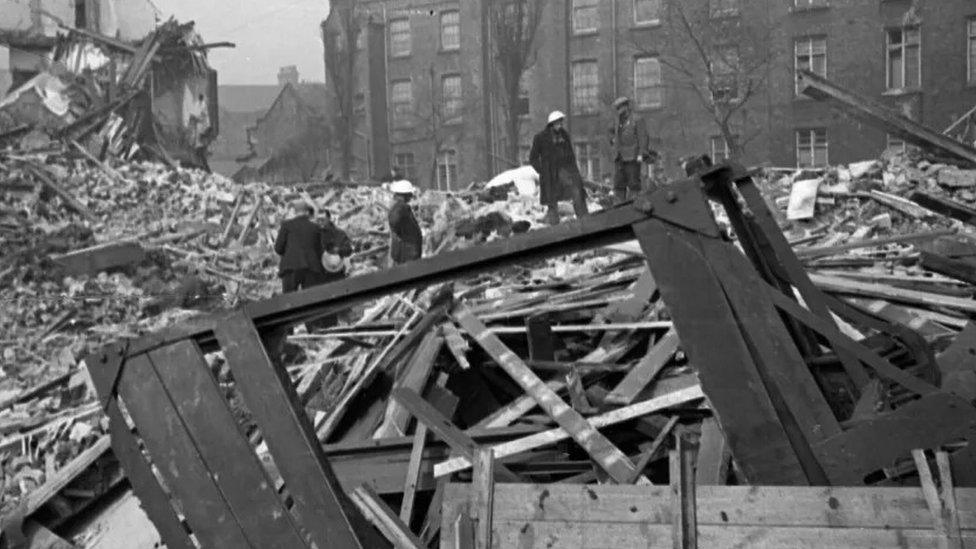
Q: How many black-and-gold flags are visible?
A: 0